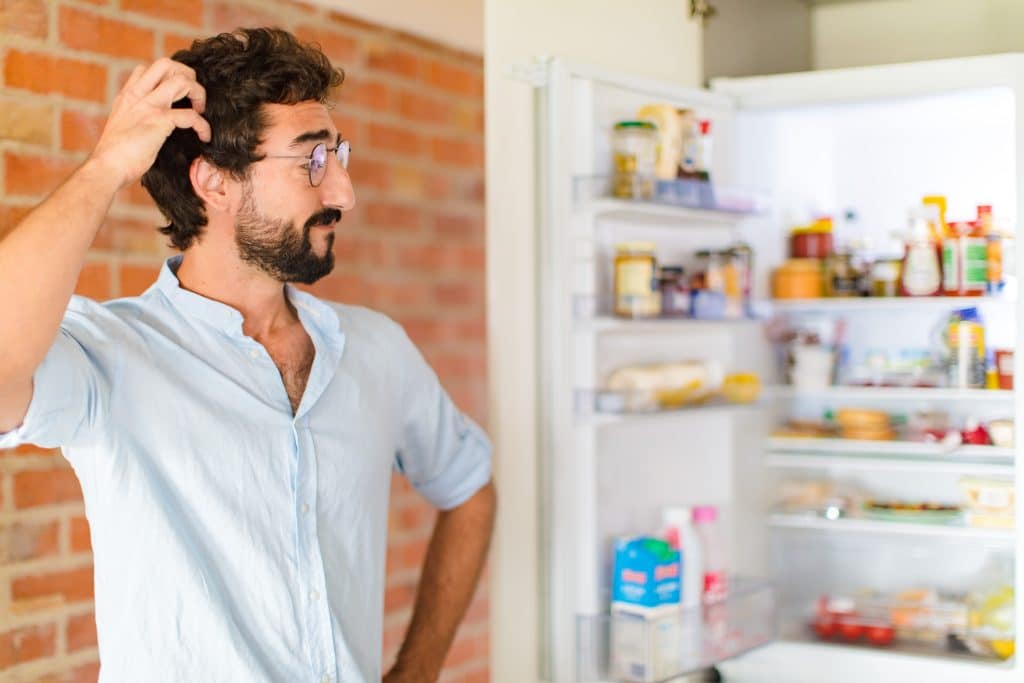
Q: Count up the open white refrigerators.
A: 1